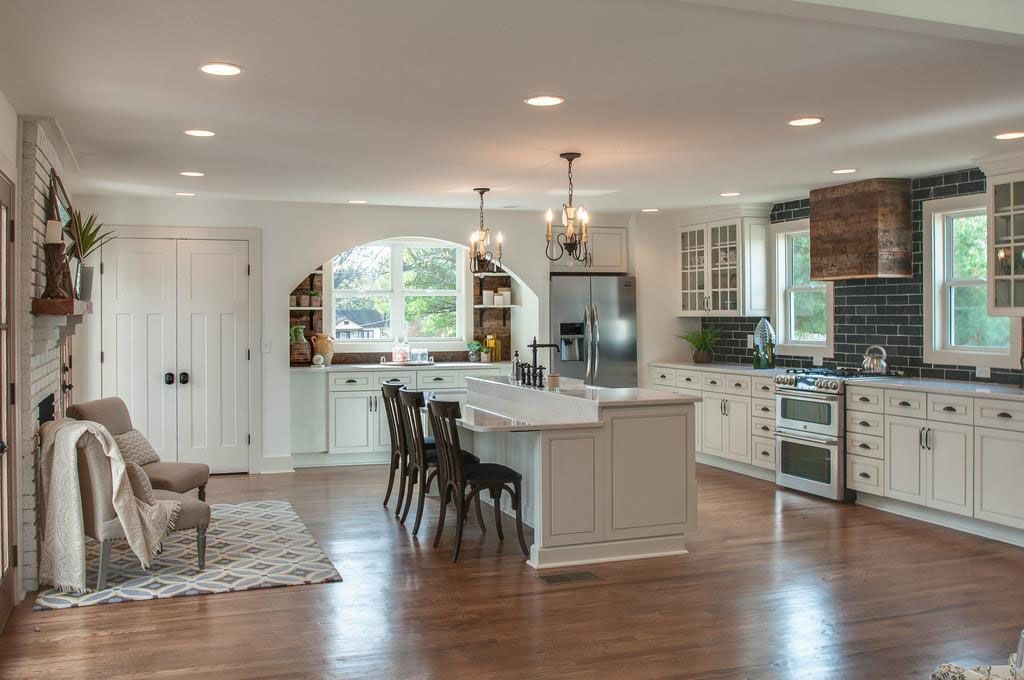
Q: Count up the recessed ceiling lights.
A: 11